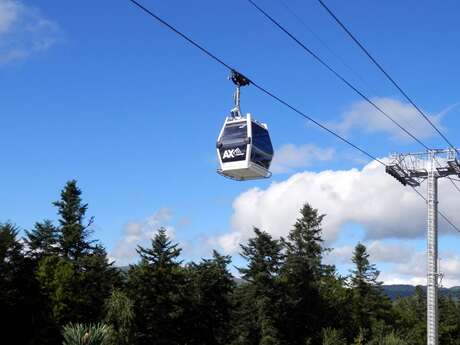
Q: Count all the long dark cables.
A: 3